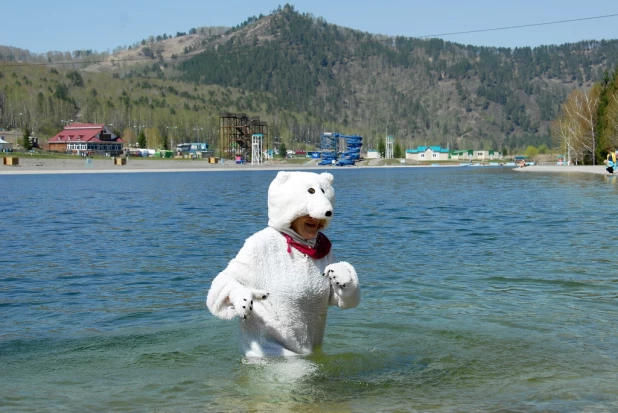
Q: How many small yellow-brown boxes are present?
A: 3